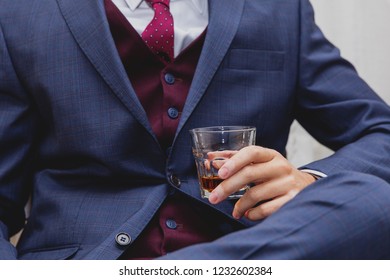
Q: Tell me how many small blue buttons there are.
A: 3